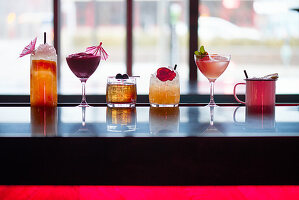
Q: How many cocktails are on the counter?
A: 6